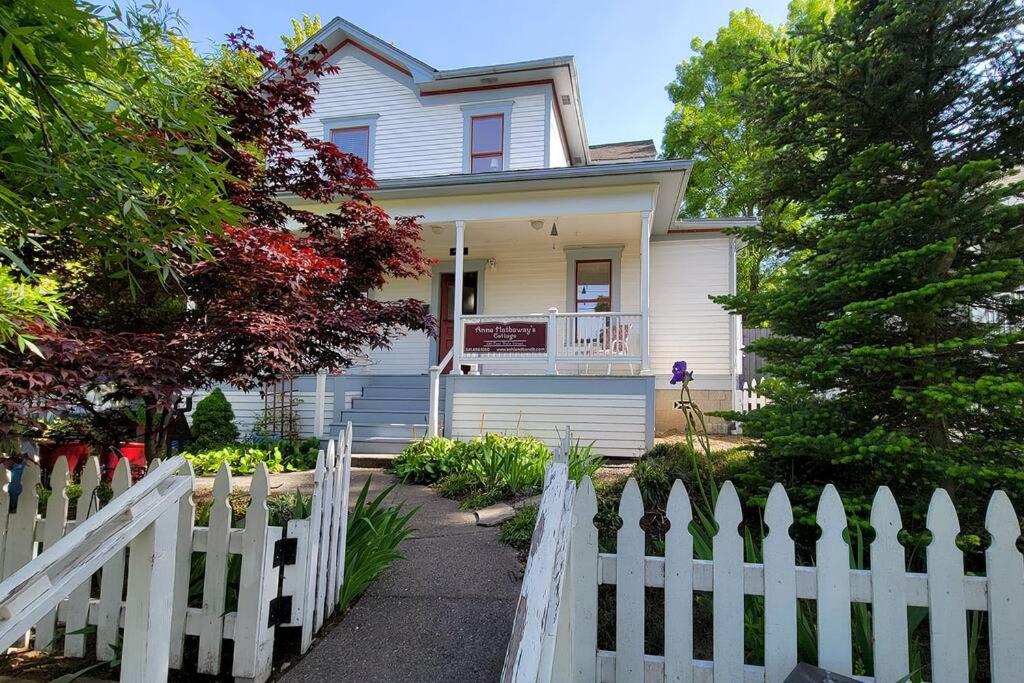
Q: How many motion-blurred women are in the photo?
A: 0